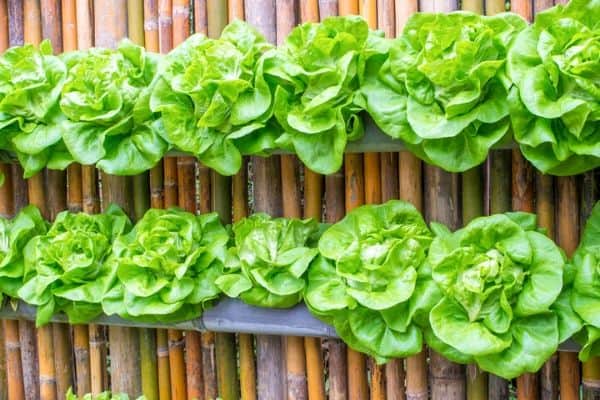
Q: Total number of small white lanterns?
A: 0